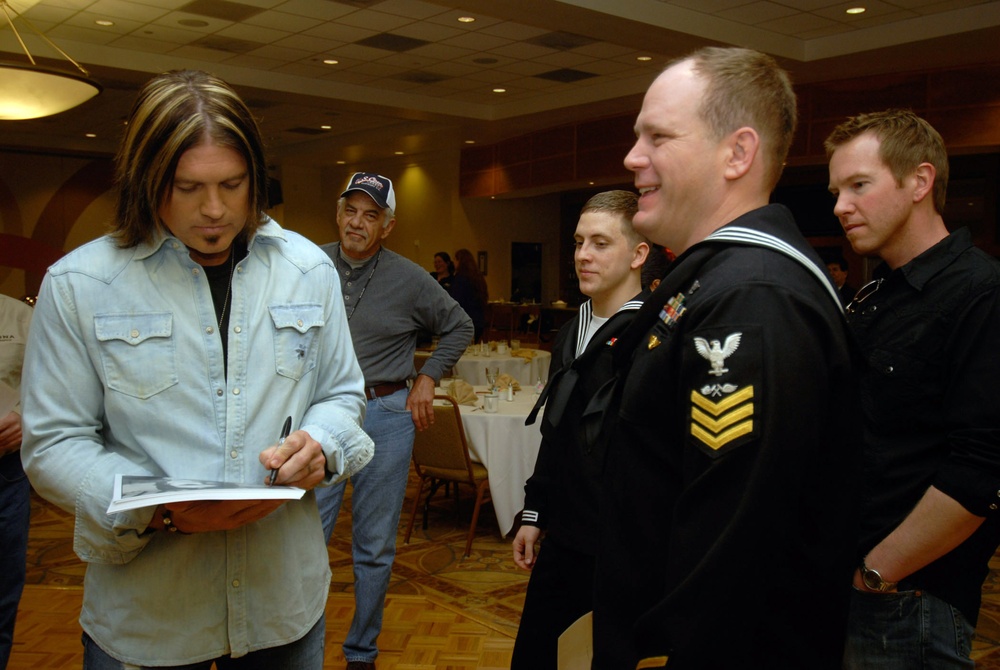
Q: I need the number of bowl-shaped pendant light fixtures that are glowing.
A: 1